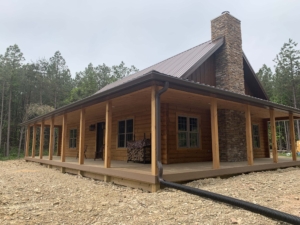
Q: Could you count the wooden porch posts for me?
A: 12